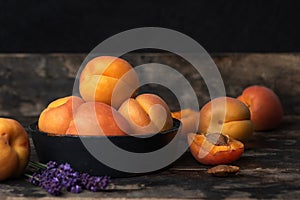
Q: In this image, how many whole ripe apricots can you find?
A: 7